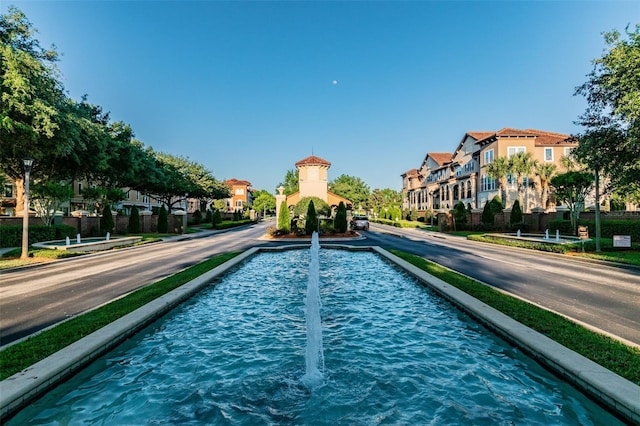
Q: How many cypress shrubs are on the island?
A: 3